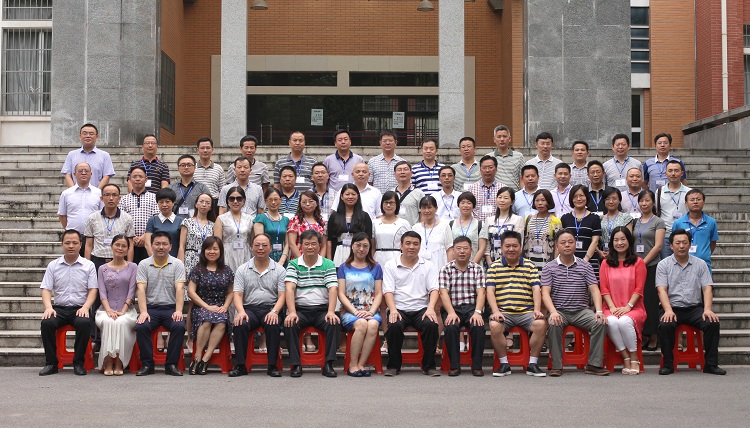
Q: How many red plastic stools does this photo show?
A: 13